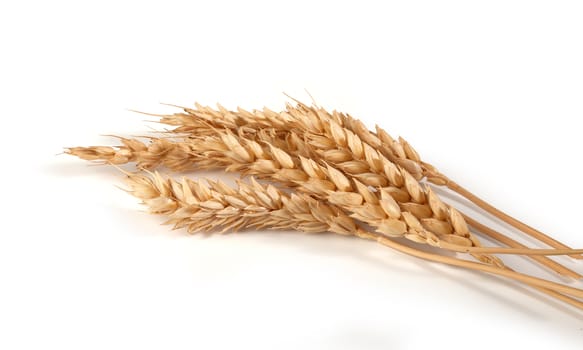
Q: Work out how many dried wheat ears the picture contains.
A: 5